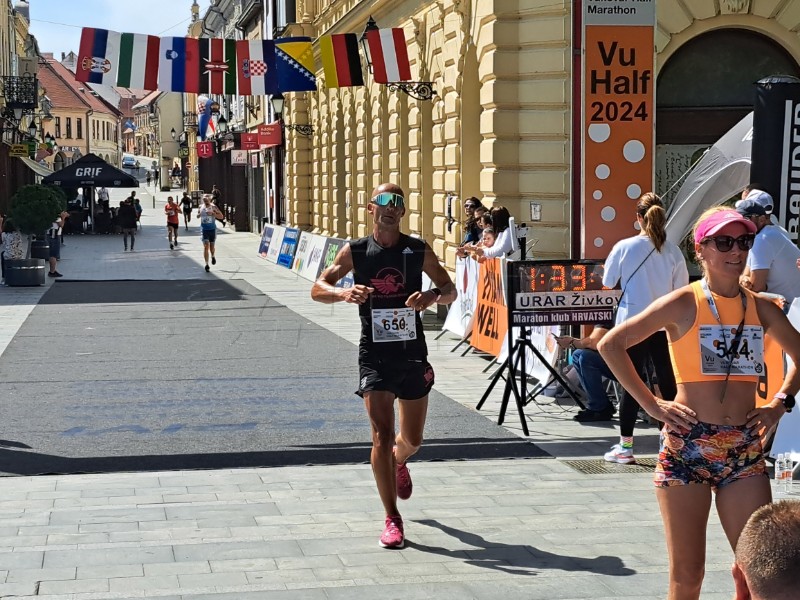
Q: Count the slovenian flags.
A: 1